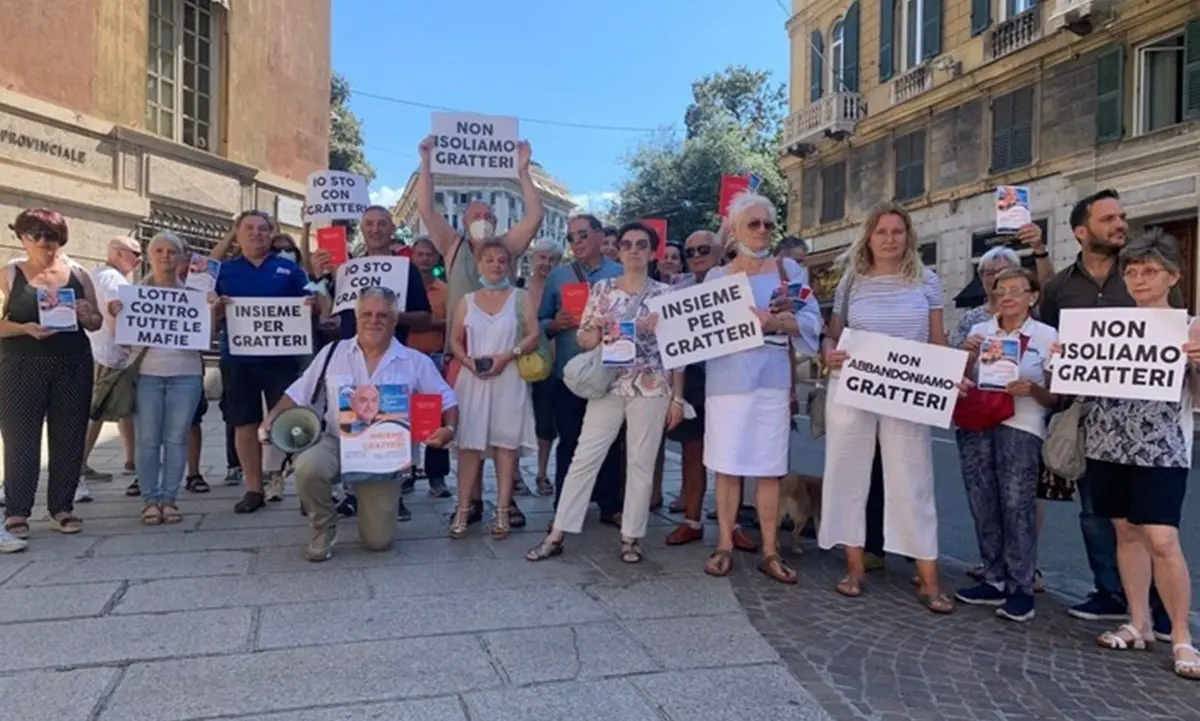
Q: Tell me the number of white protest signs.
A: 8